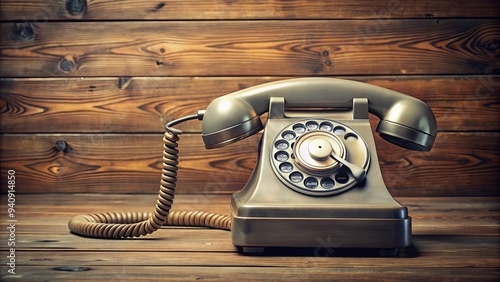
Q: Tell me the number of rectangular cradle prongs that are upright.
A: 2